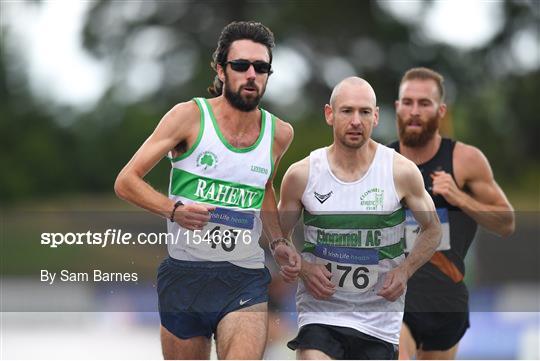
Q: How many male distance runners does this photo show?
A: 3